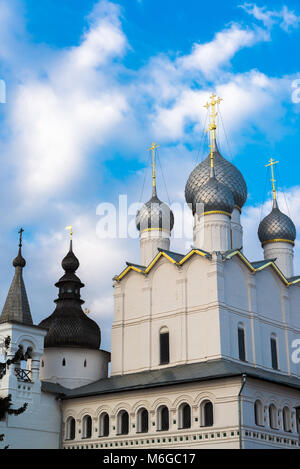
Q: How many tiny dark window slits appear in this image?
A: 3